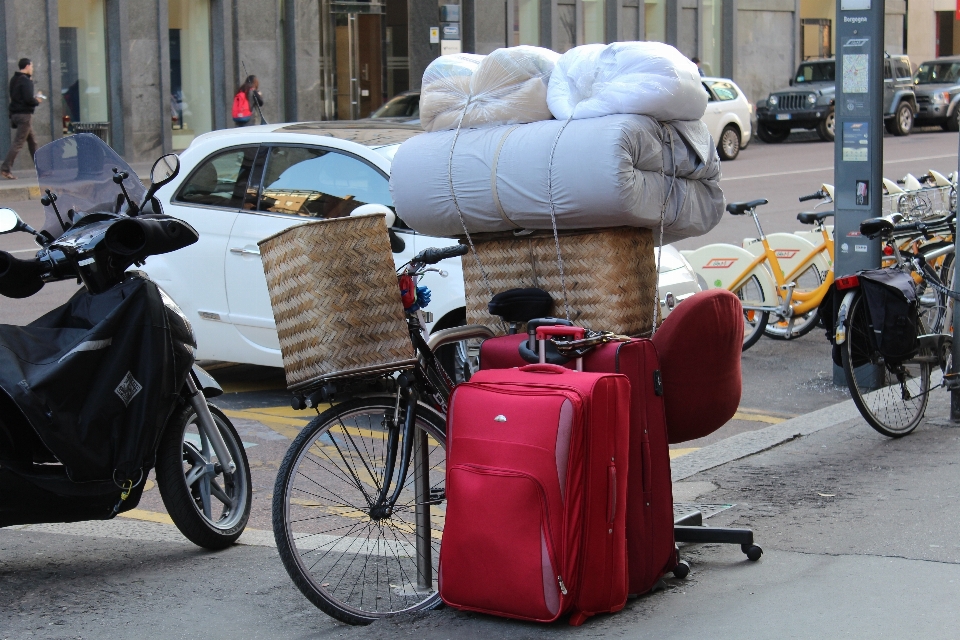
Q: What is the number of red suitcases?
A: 2